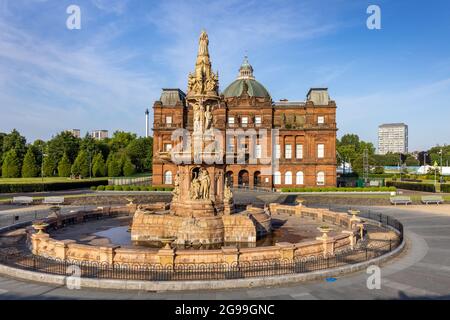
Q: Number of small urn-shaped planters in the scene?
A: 7